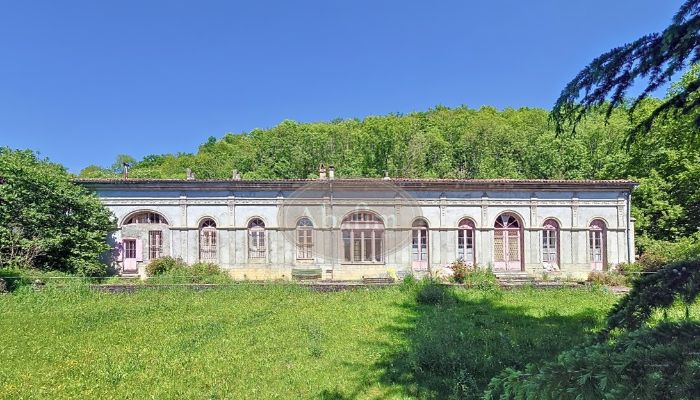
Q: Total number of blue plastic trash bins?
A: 0